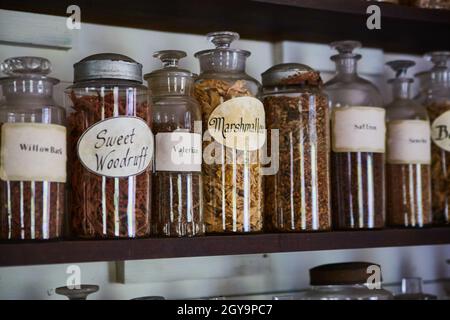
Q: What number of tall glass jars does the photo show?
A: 8